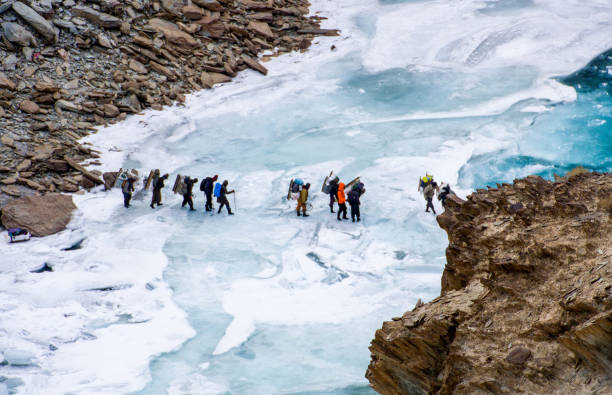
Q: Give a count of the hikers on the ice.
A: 11